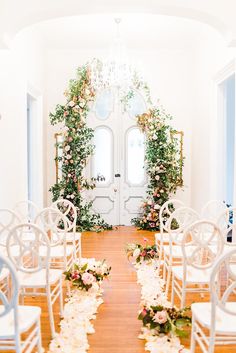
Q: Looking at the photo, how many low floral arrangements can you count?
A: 3